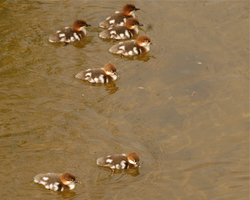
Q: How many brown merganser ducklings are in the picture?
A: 7